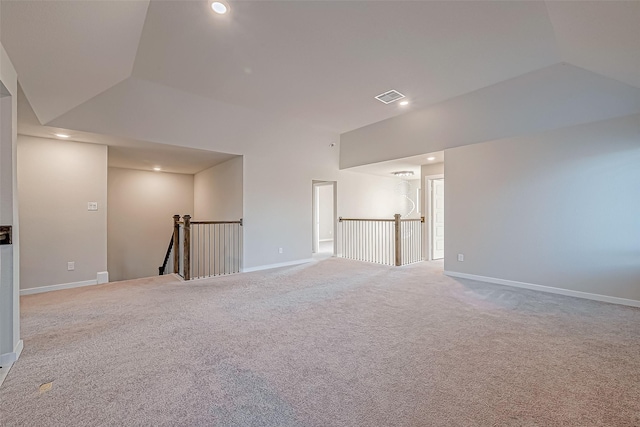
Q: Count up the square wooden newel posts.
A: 3